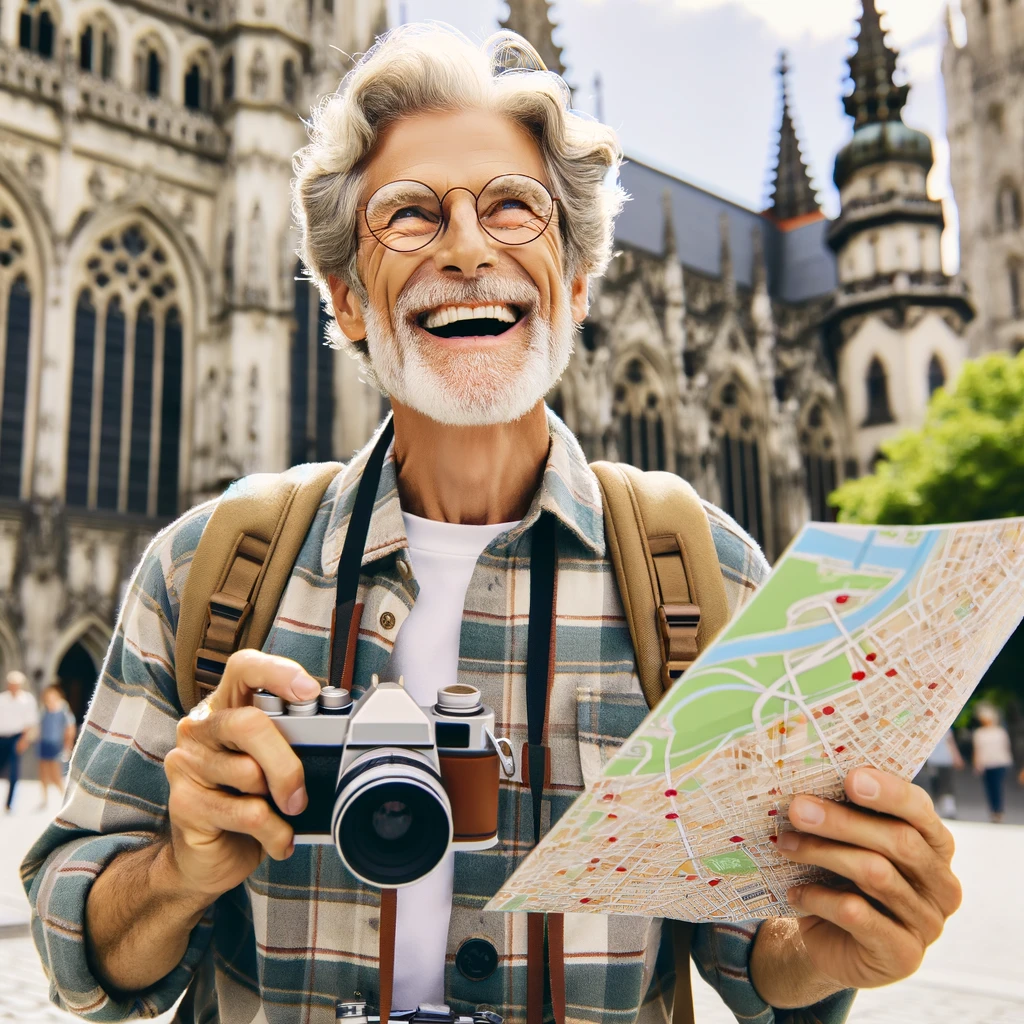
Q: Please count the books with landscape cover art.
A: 0